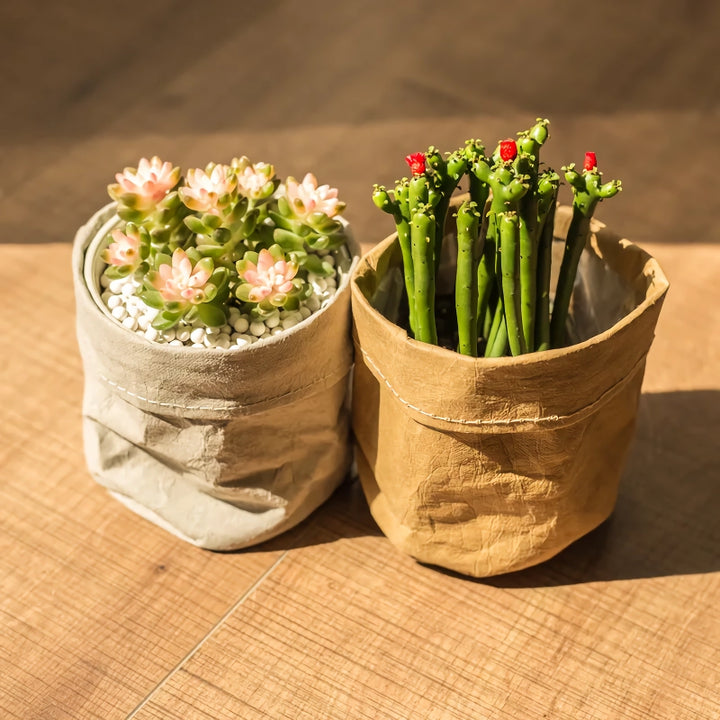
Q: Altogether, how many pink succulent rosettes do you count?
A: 7